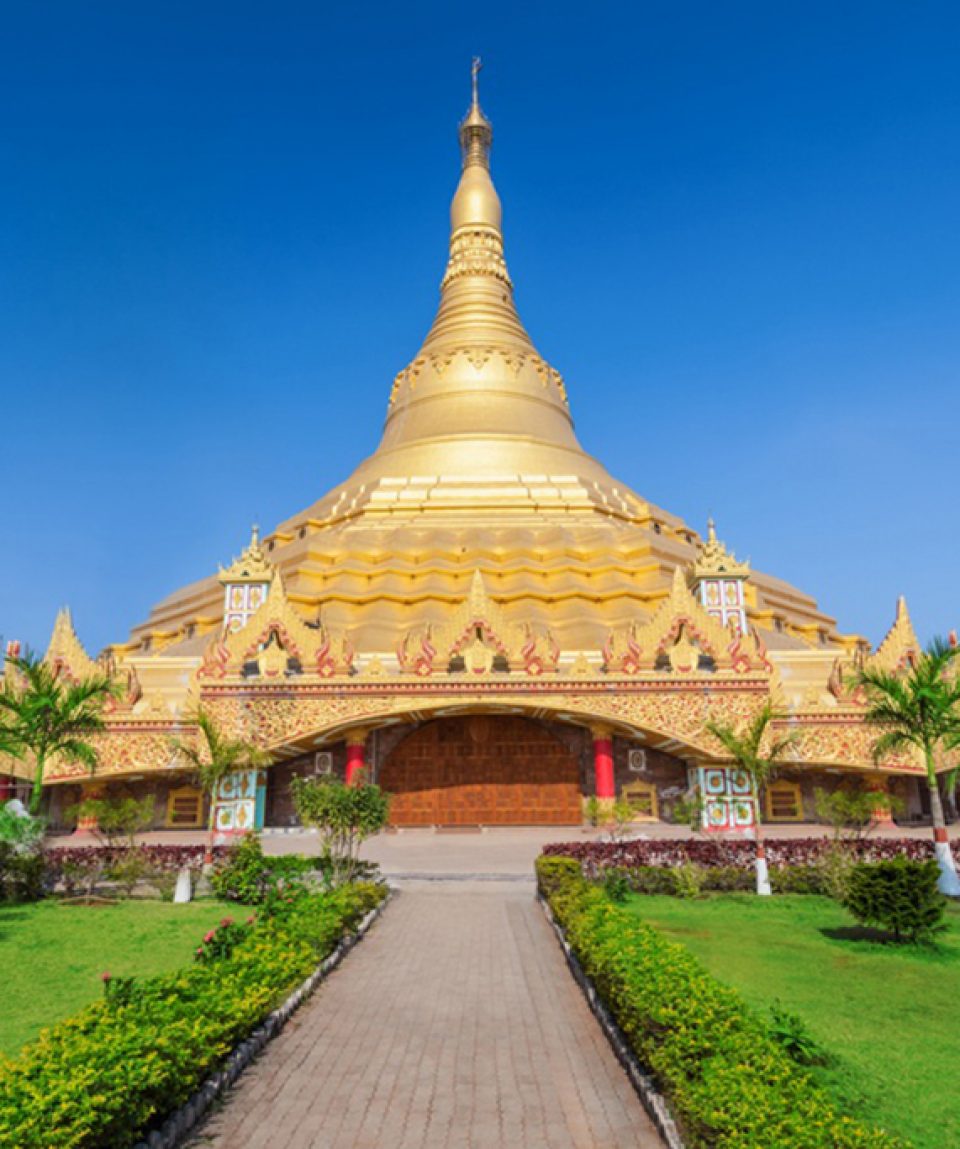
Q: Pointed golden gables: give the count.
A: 5